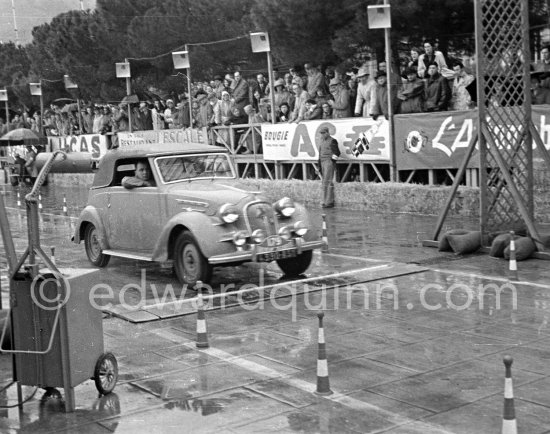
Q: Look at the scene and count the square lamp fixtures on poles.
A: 7